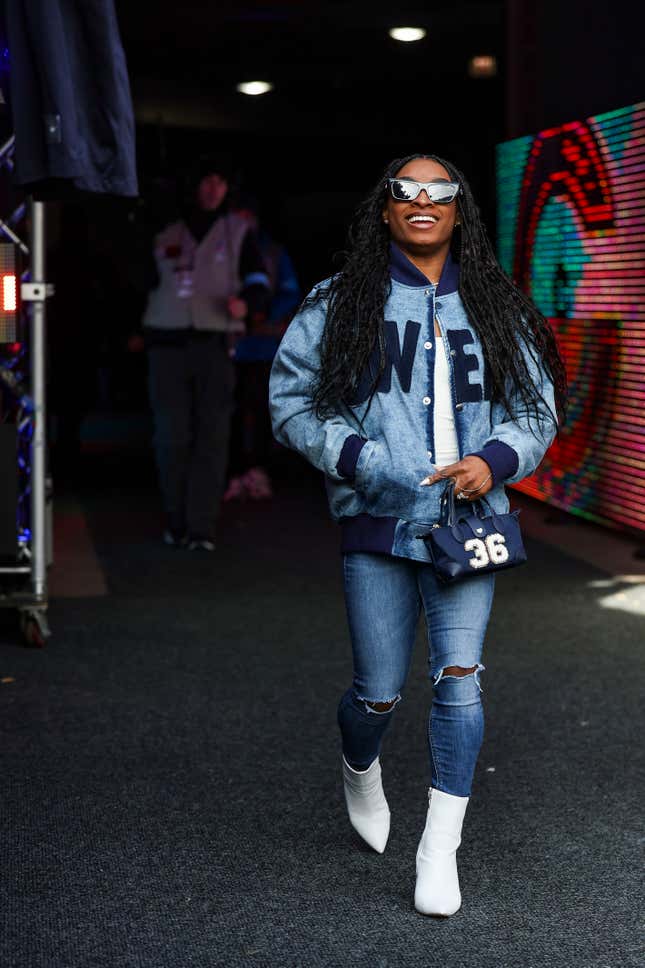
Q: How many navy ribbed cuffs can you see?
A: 2